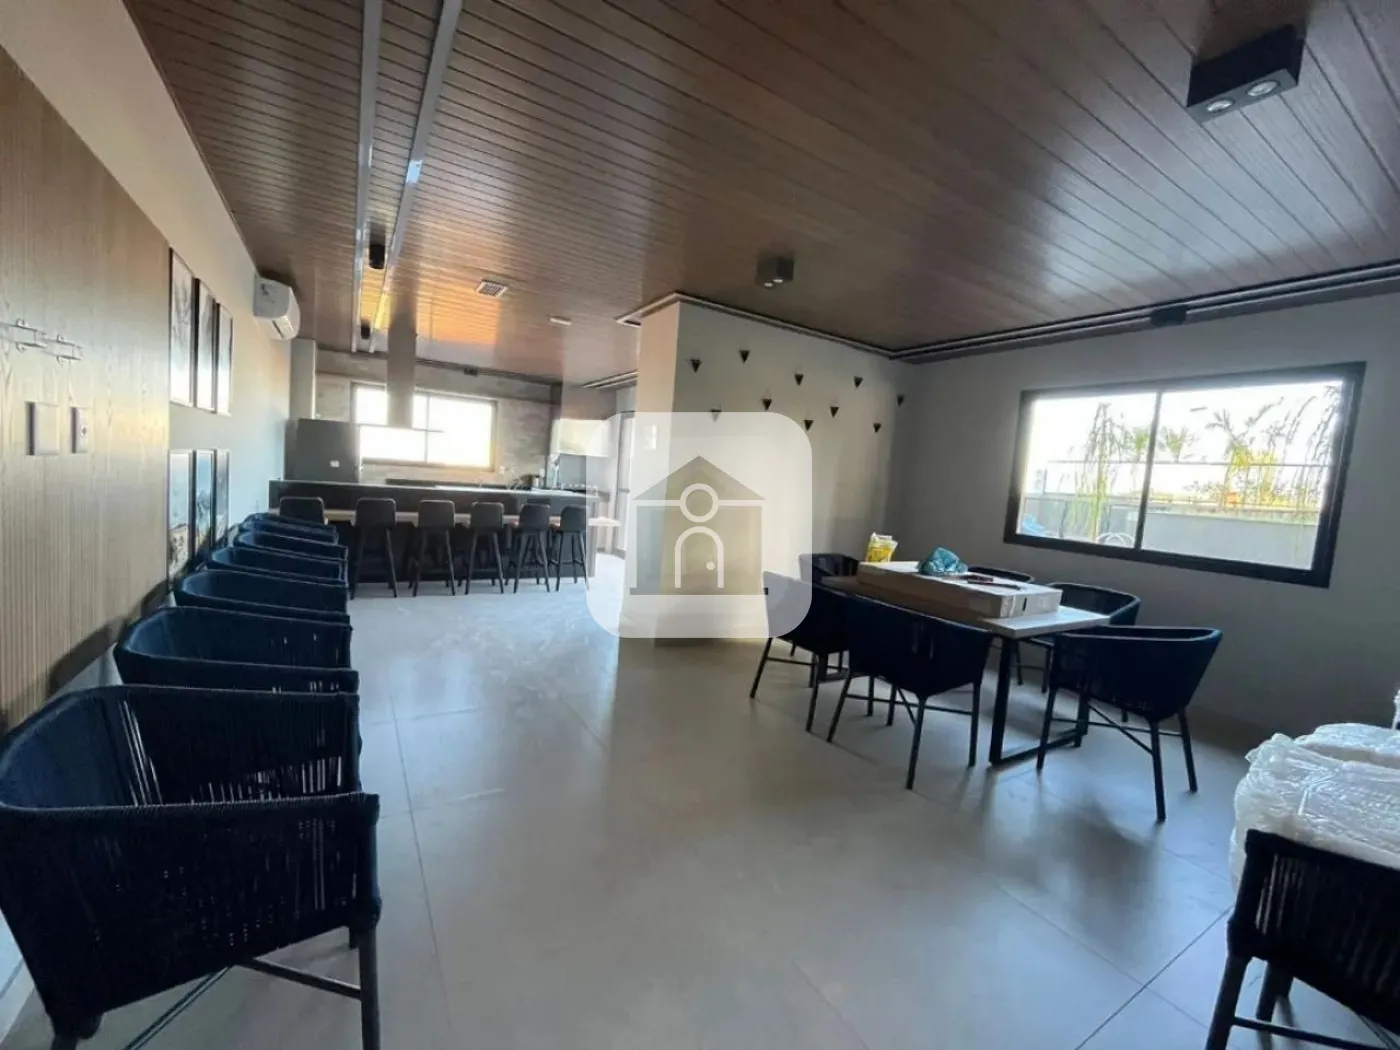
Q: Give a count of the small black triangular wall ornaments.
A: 10